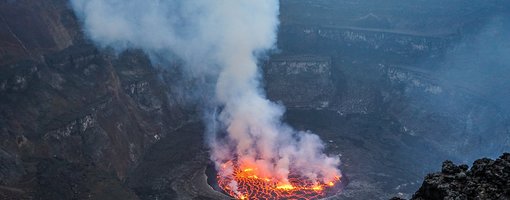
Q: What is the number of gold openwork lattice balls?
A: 0